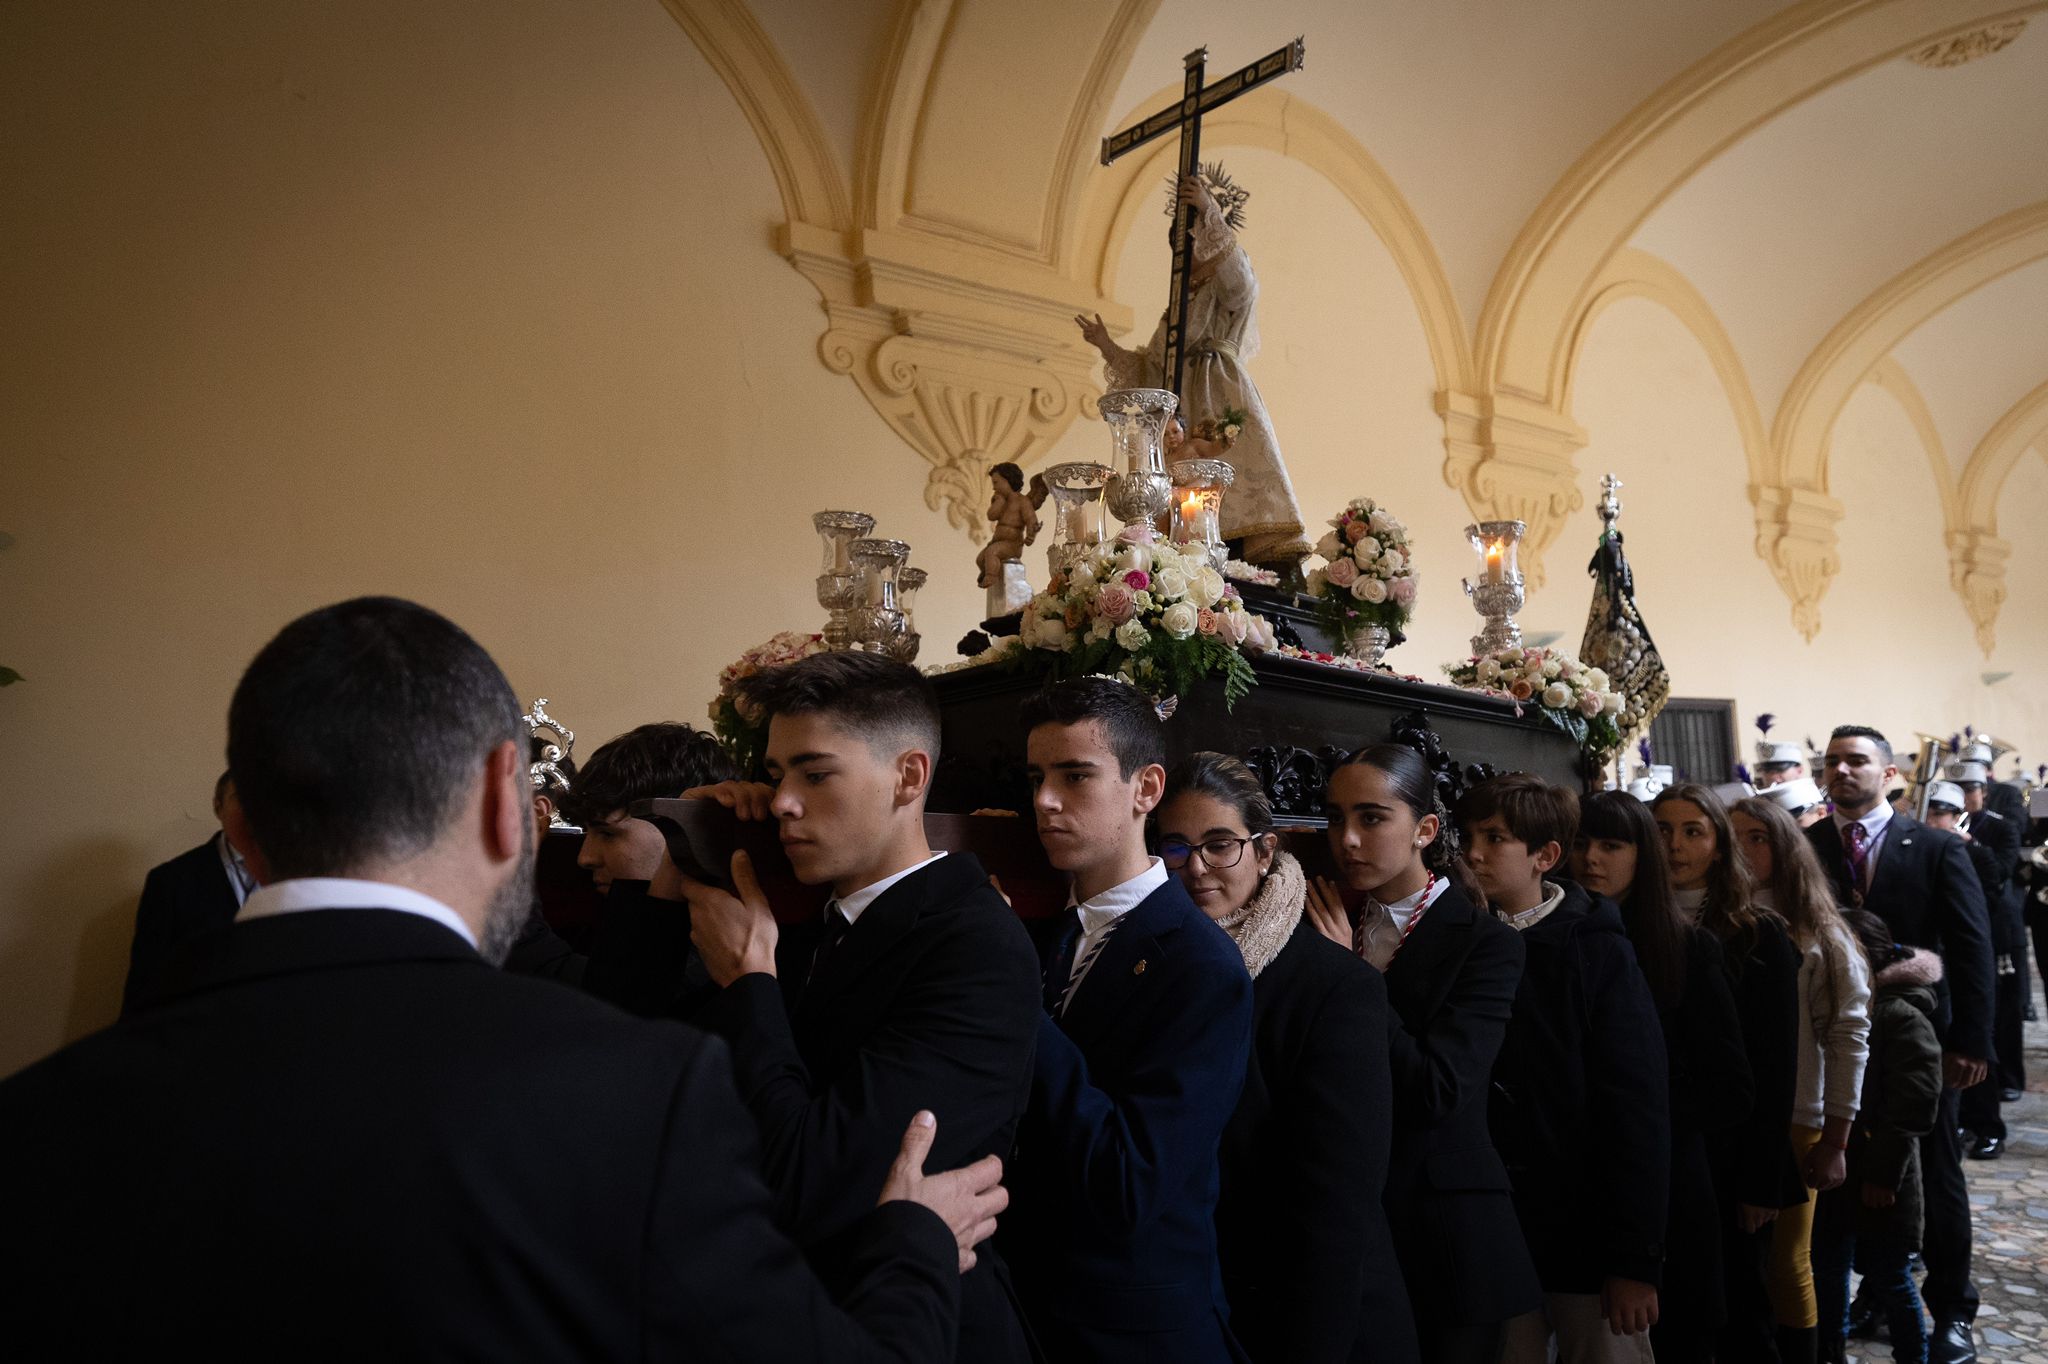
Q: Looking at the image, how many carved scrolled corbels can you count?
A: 4